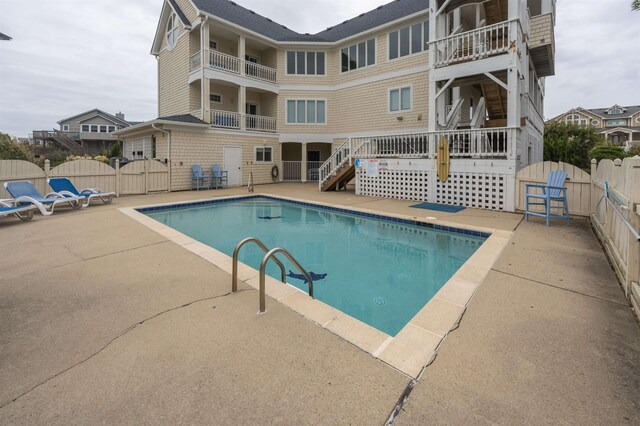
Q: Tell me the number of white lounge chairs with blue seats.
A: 3